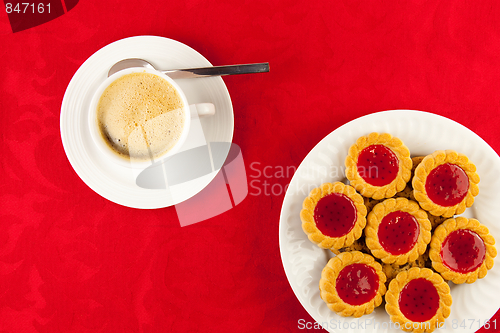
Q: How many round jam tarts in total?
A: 7